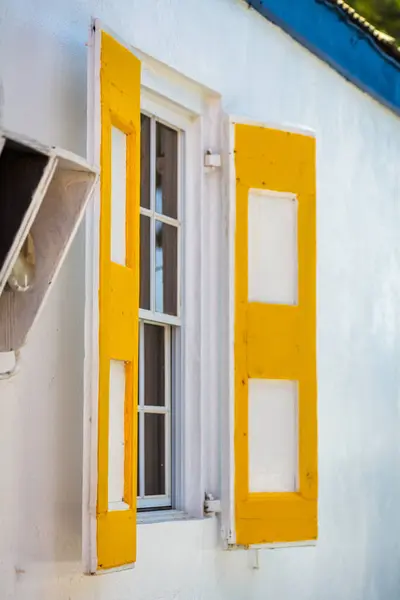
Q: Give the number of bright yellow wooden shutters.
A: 2